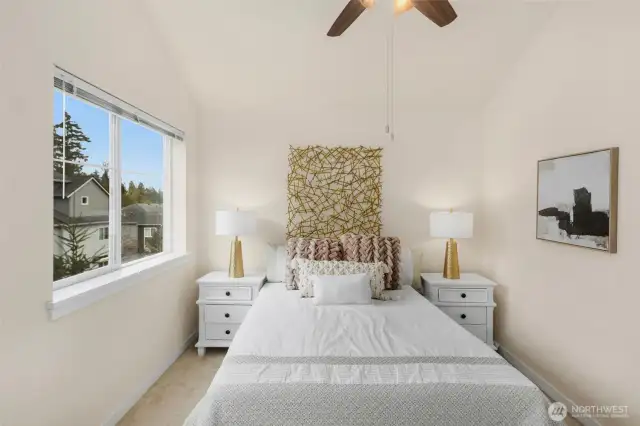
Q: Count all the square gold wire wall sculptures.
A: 1